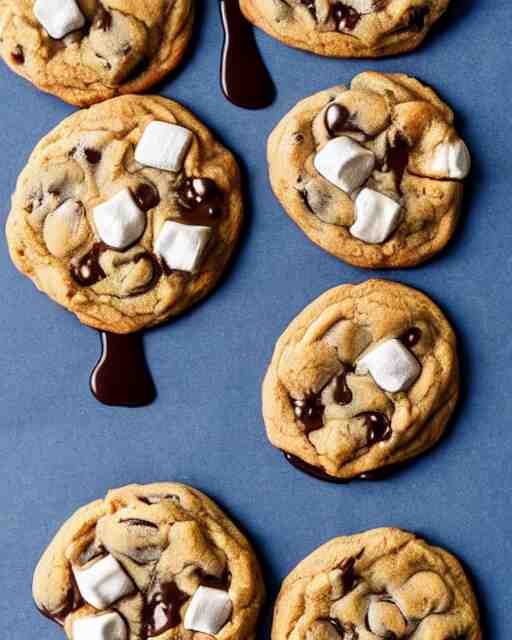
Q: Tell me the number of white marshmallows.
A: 11